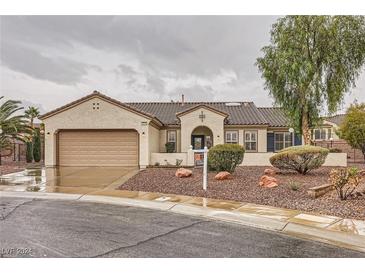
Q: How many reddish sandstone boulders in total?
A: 4